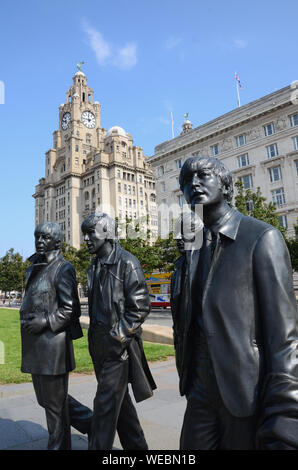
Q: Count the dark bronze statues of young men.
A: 4